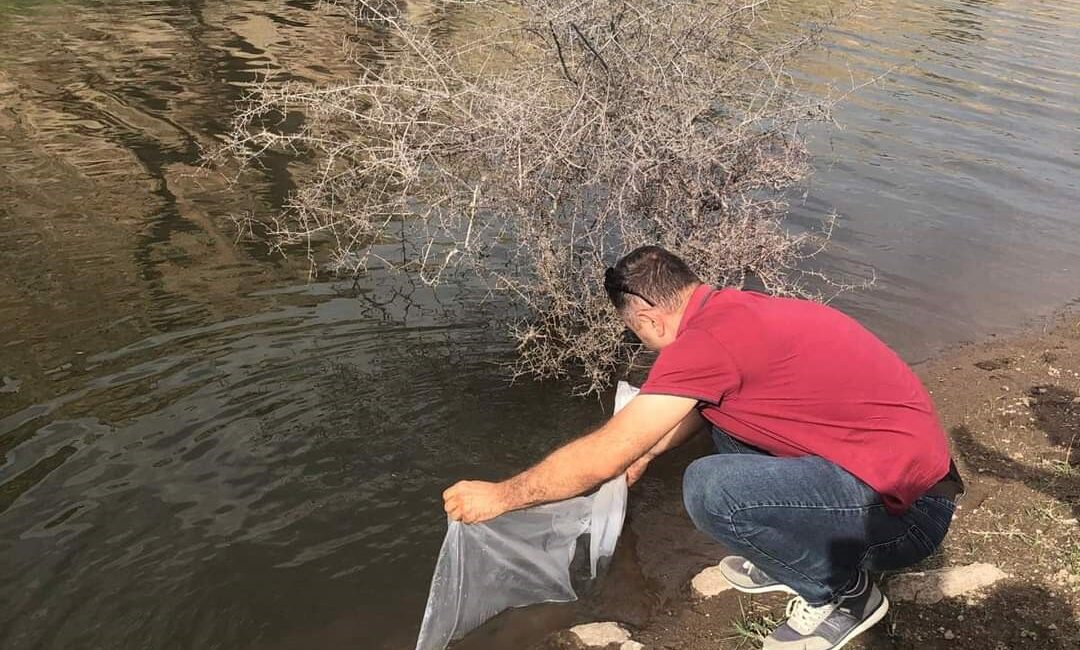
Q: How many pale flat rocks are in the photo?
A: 3